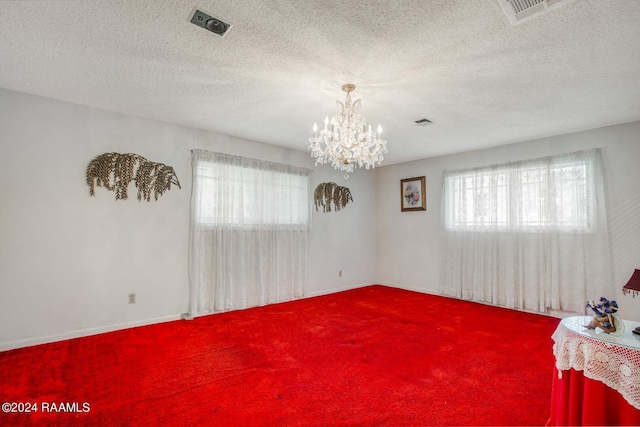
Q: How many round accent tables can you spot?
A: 1